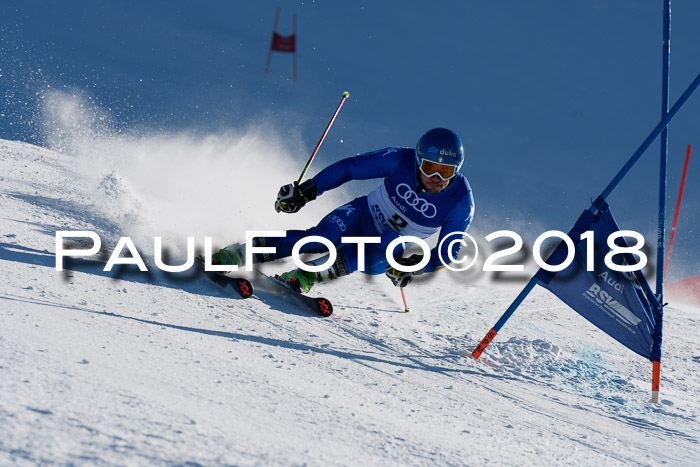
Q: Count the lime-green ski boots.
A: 2